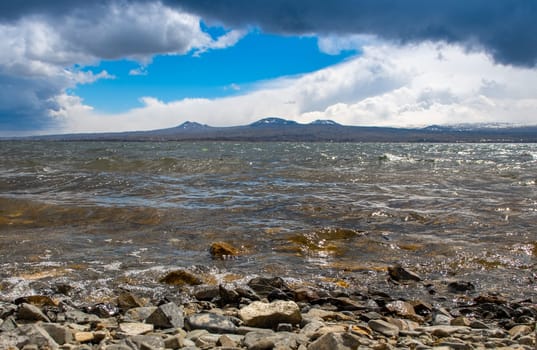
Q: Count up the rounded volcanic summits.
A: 3